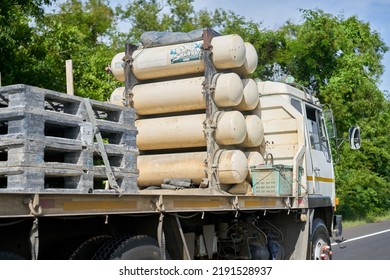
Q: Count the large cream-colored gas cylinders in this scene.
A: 8